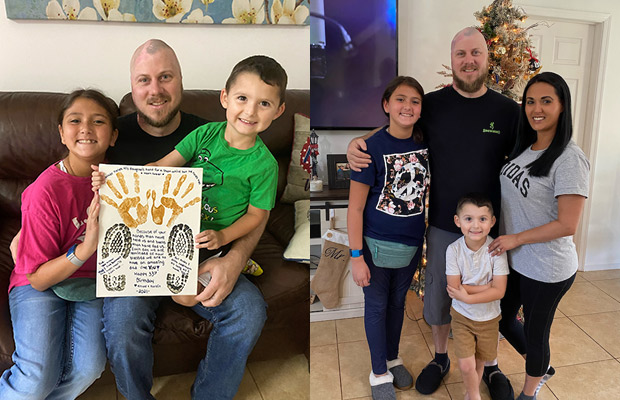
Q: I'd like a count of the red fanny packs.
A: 0